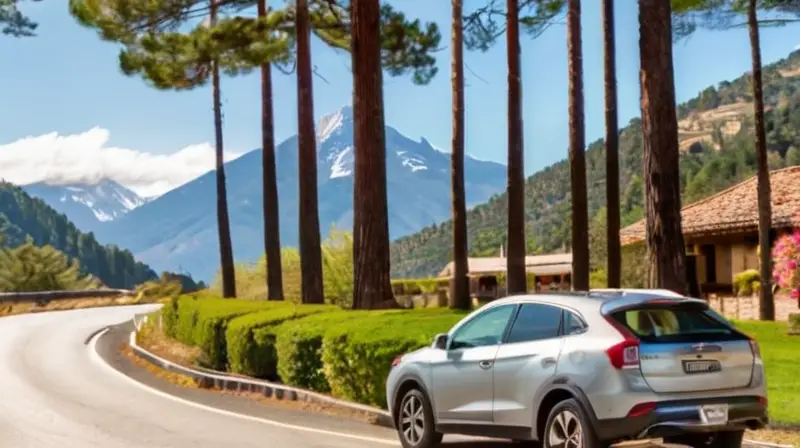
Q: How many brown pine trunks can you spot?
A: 10